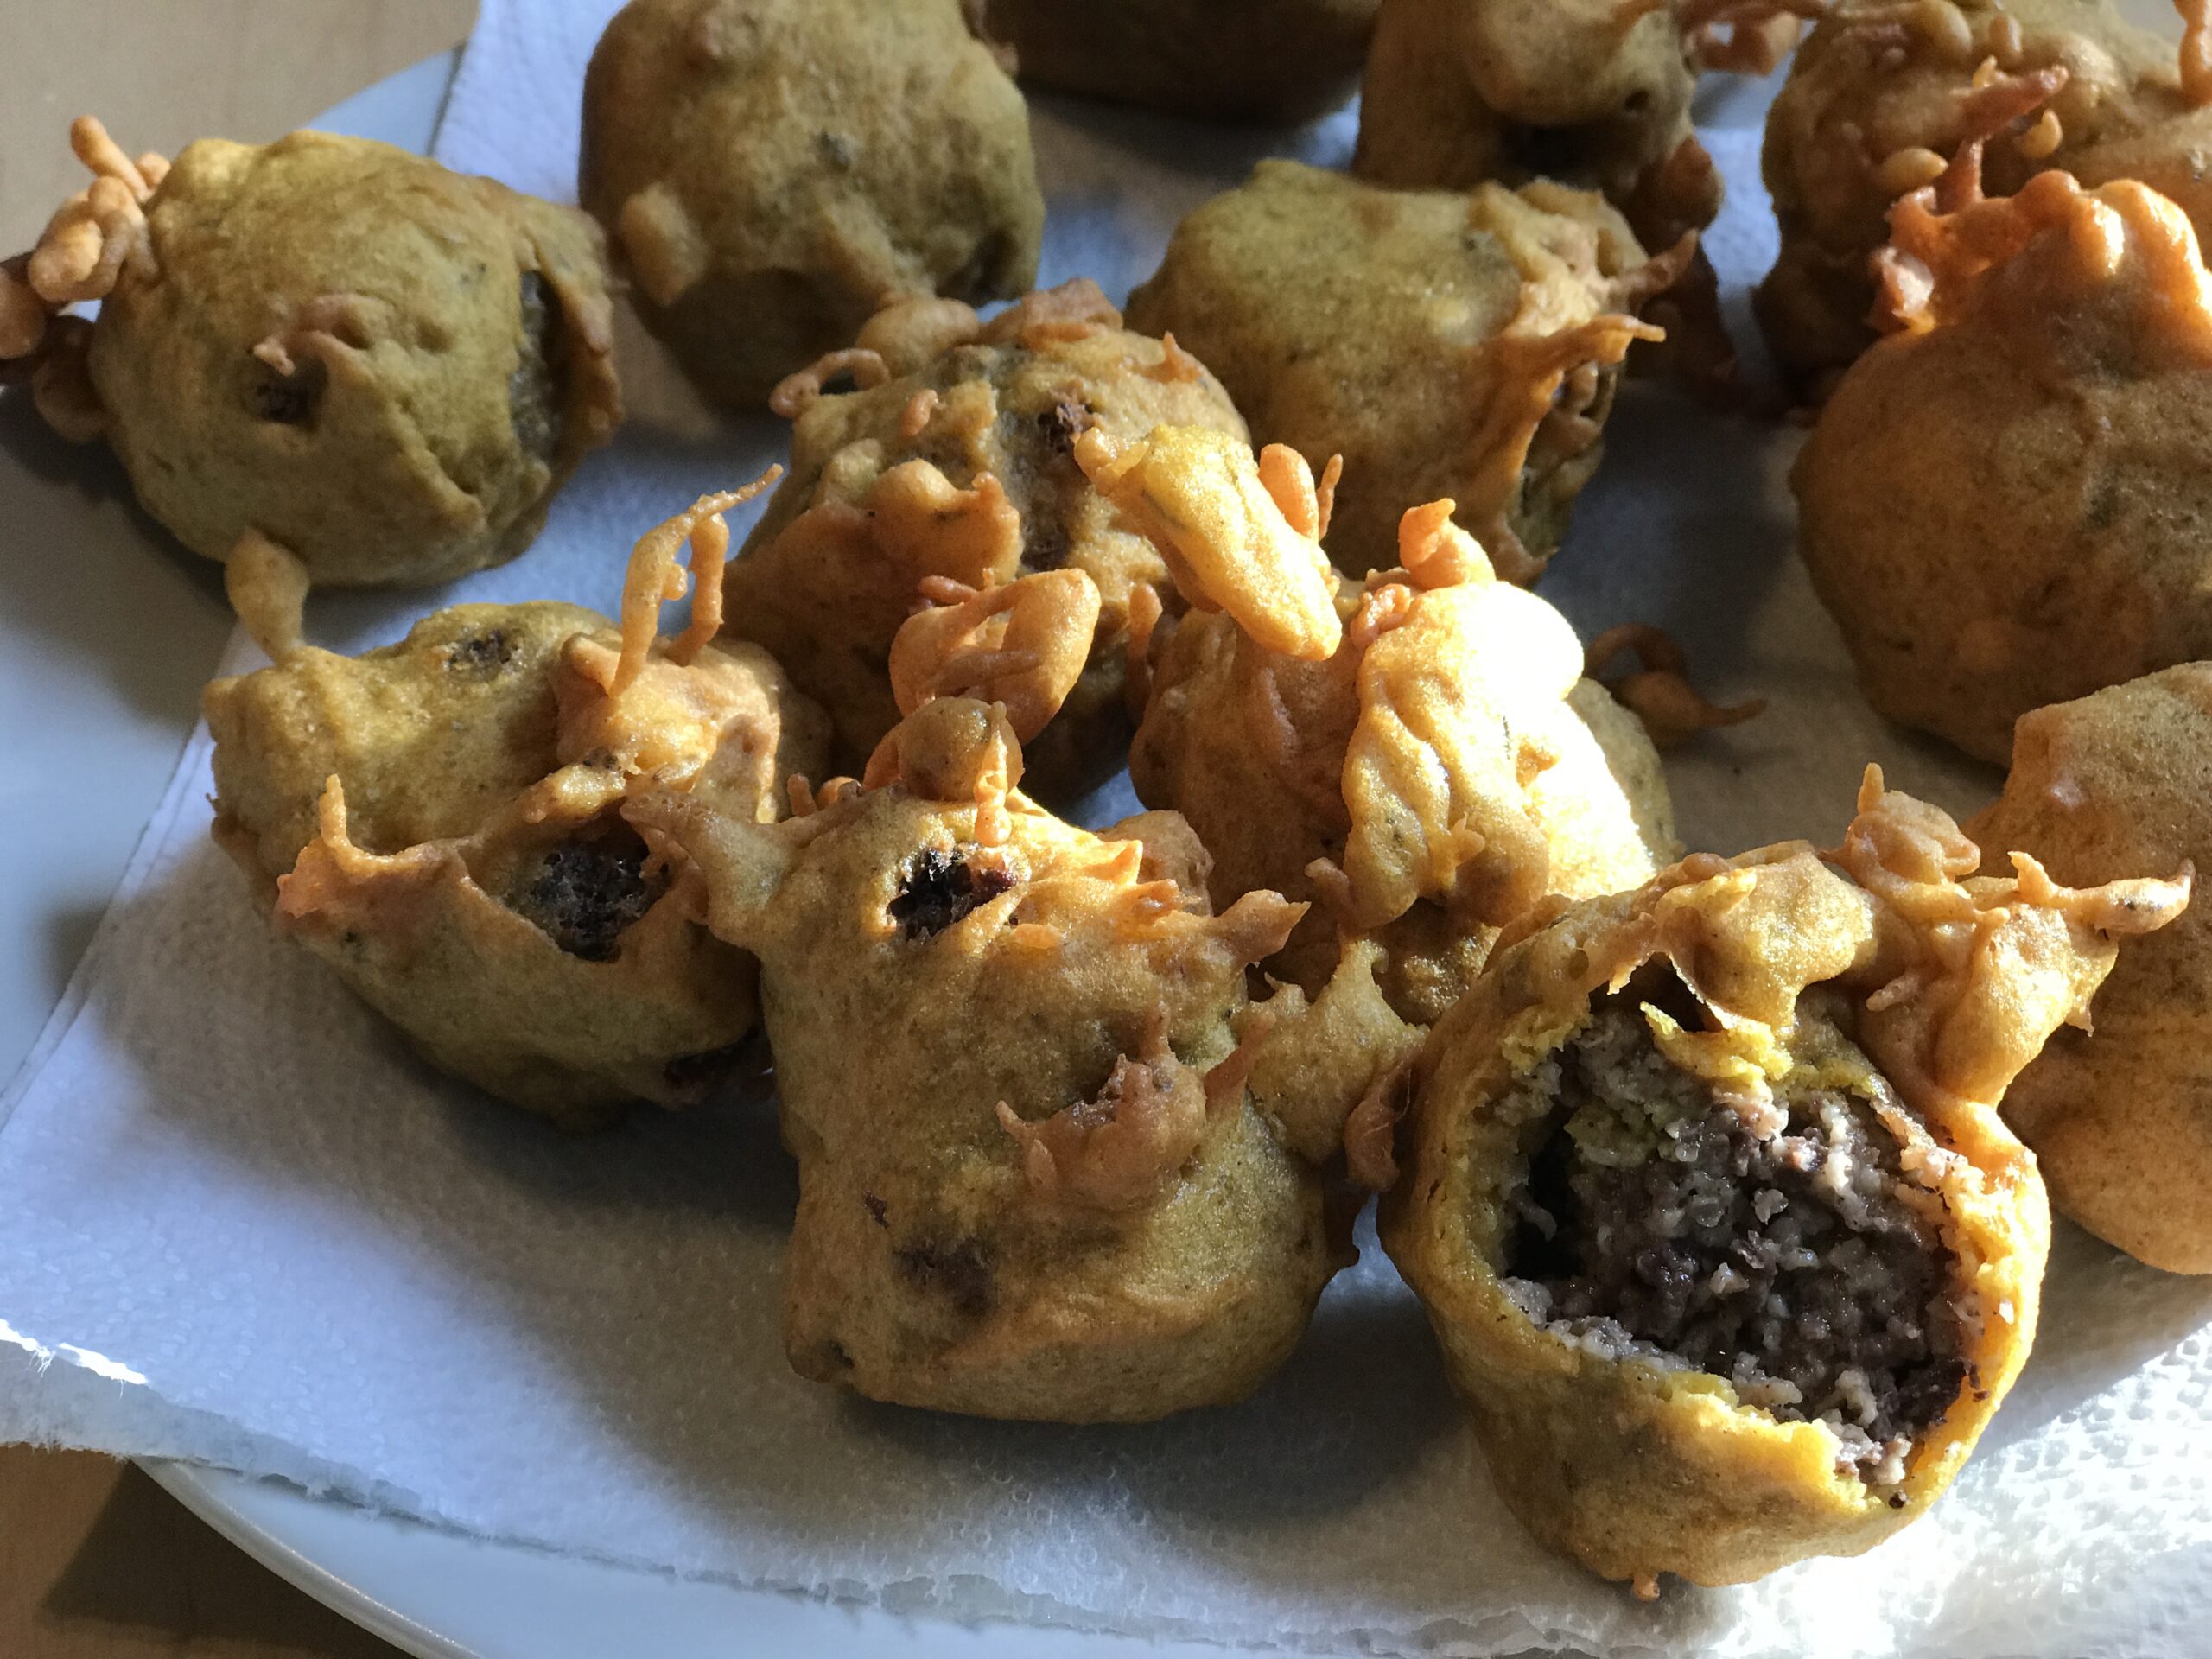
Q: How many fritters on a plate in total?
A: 13